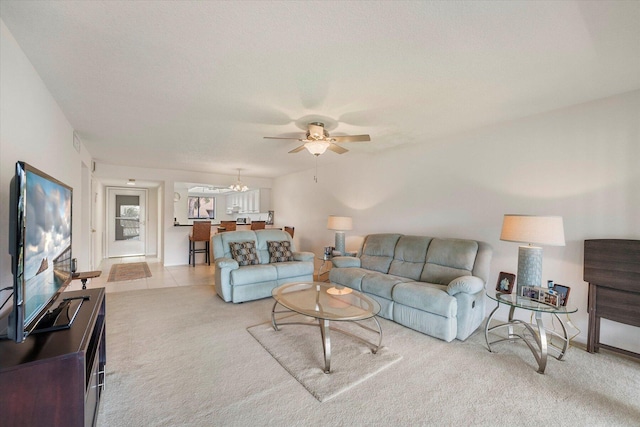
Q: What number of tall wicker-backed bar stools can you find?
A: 3